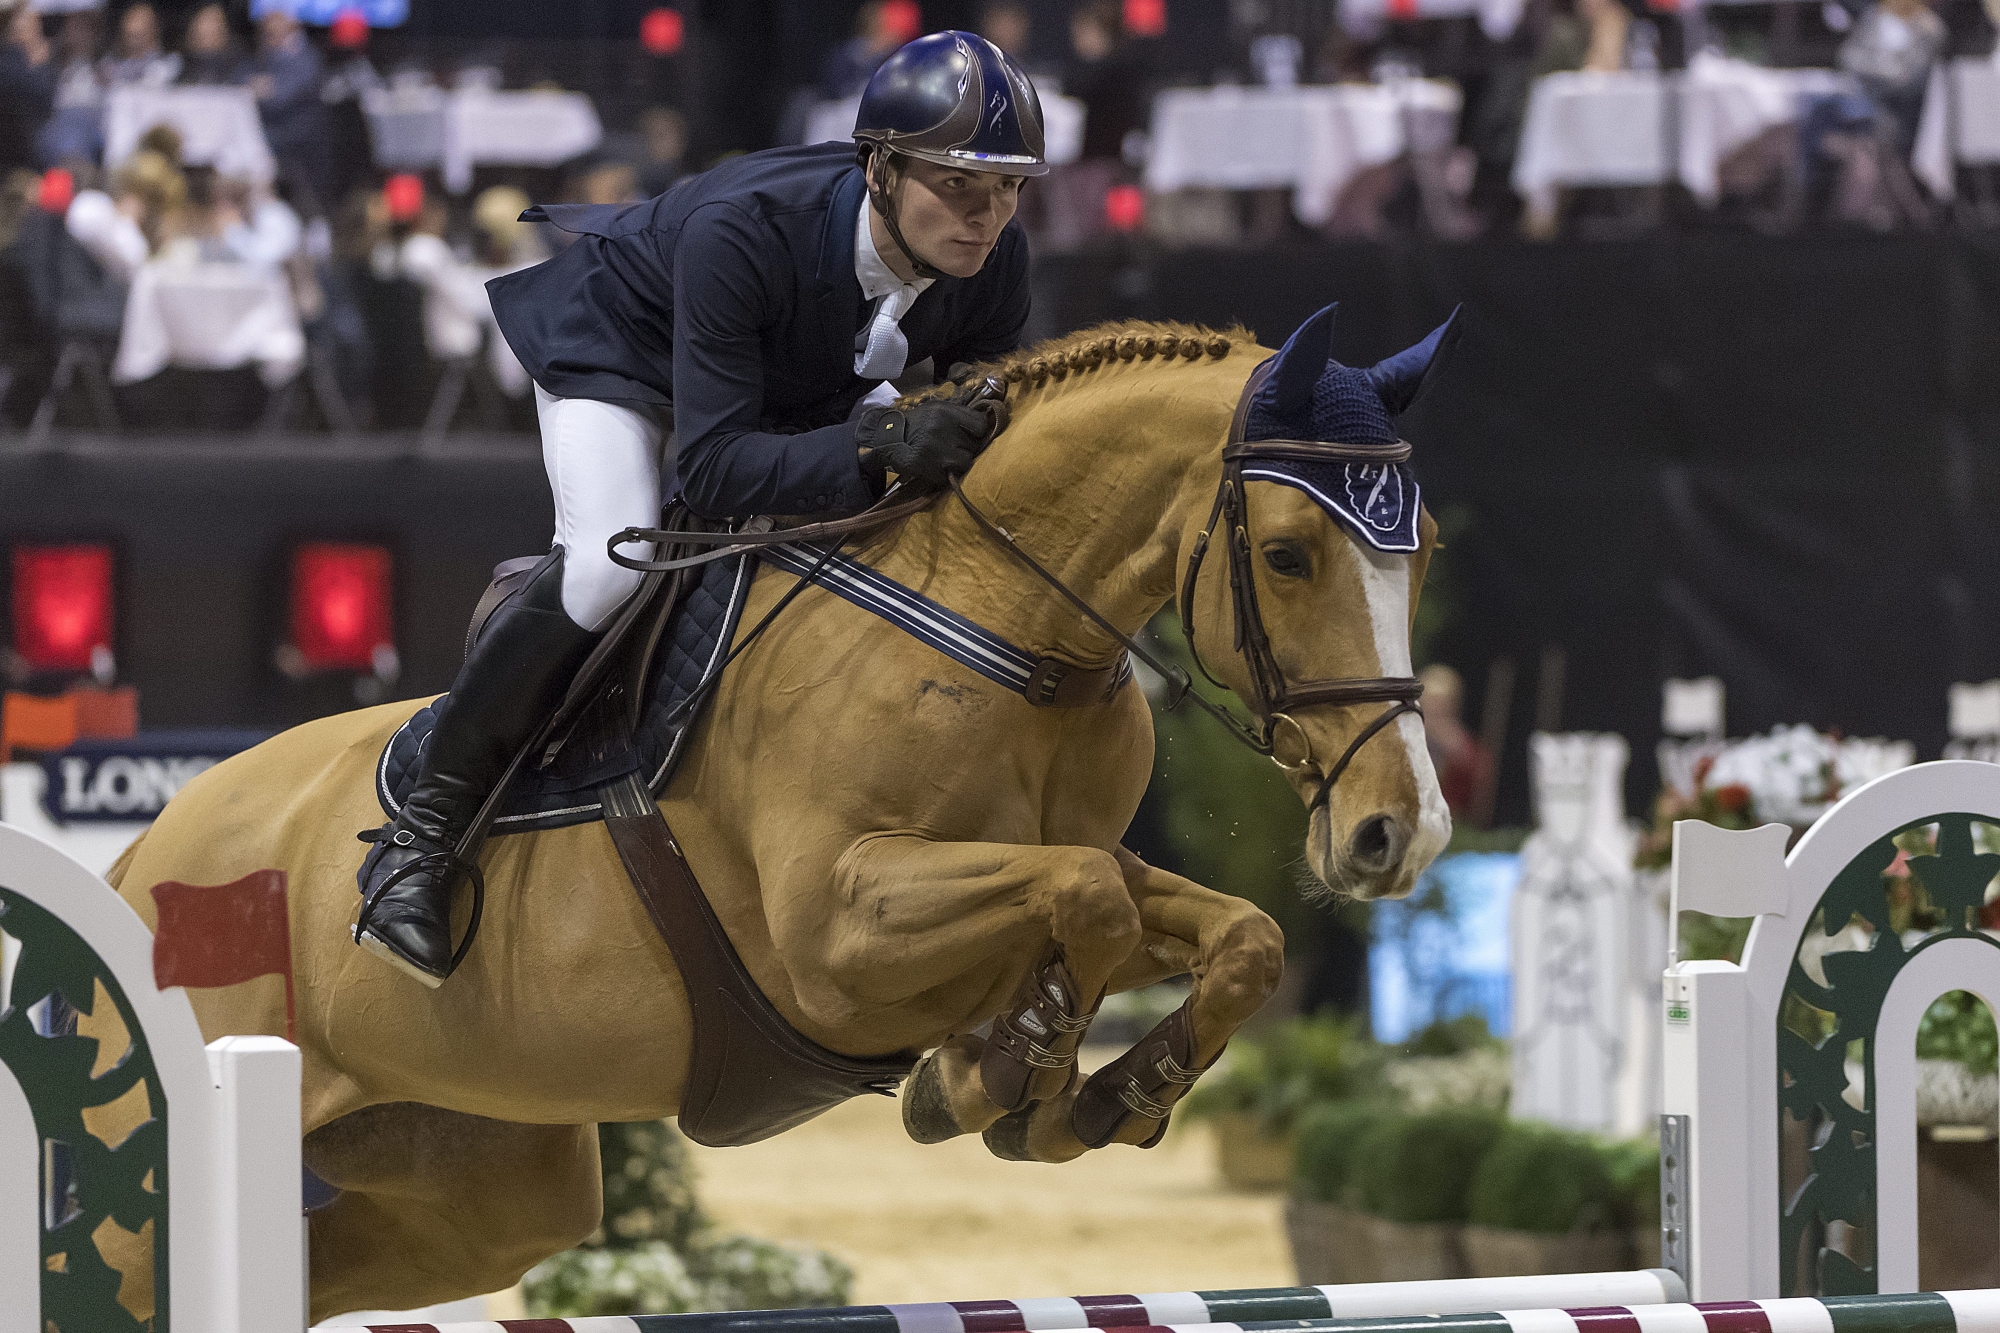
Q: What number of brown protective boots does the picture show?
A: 2